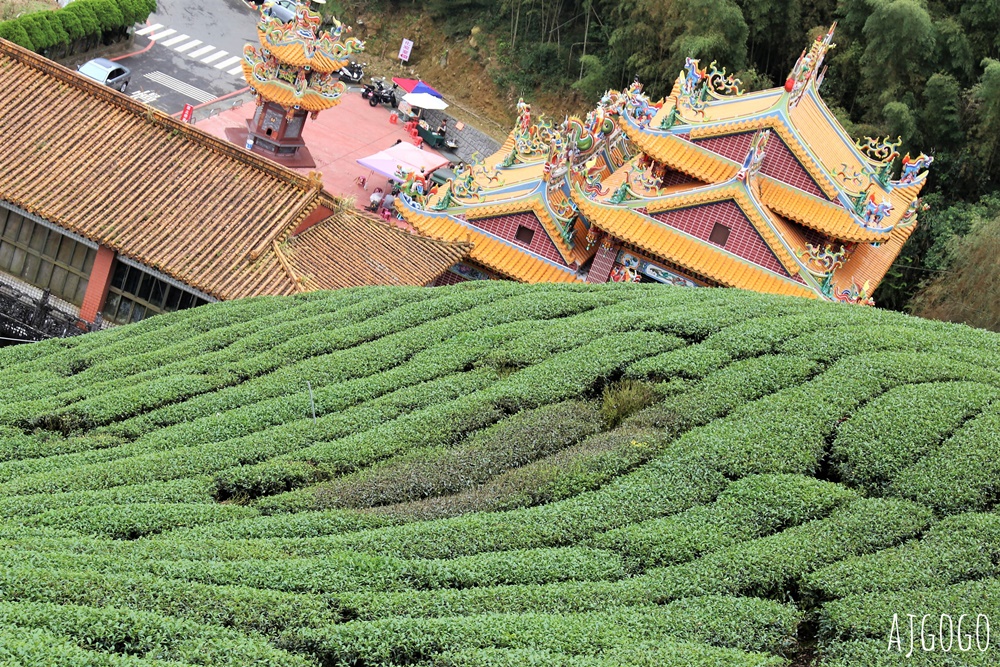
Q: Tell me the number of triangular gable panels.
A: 3